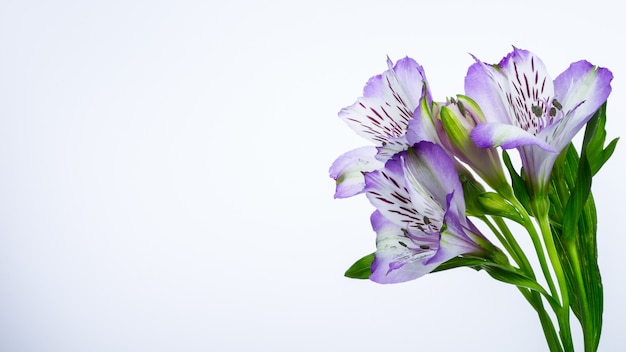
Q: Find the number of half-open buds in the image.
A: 1